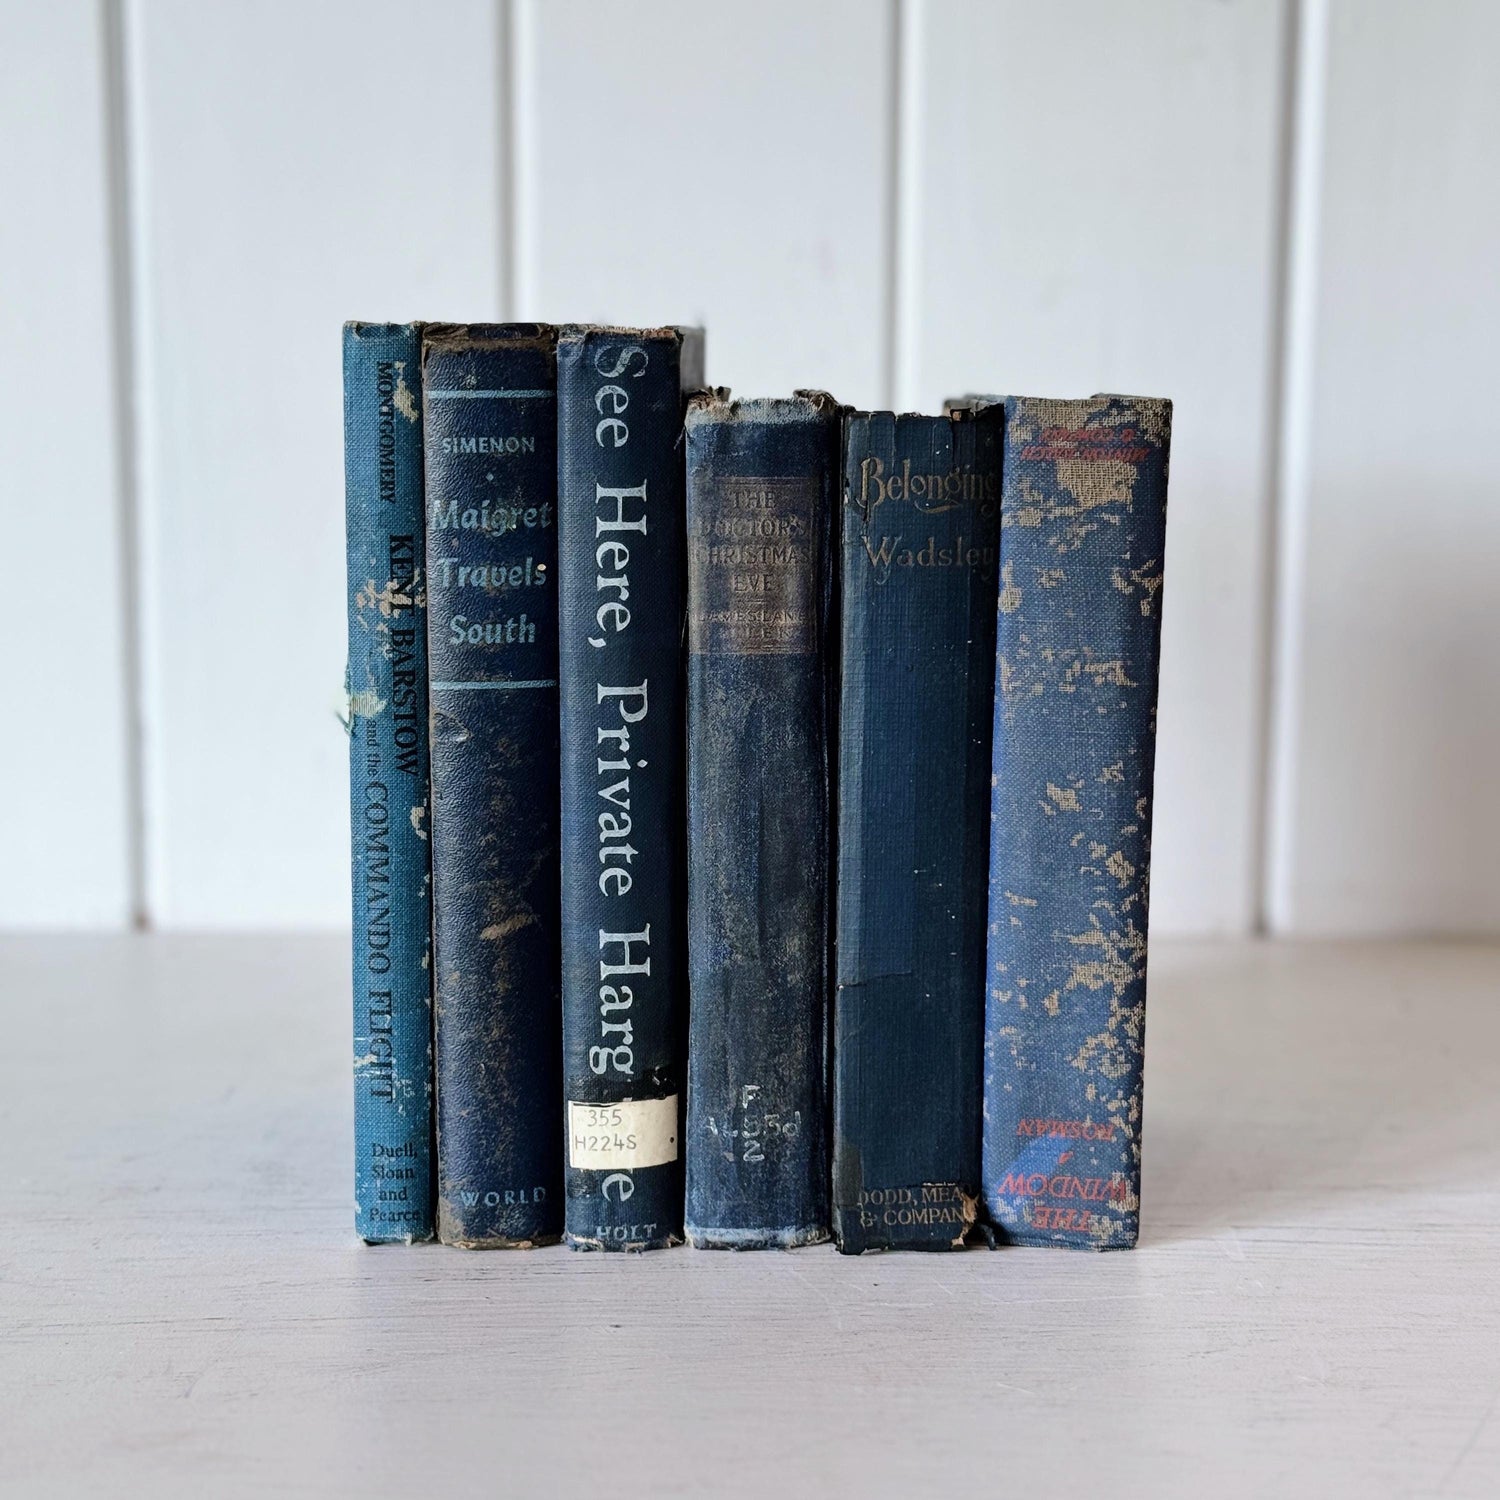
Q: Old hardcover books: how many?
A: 6